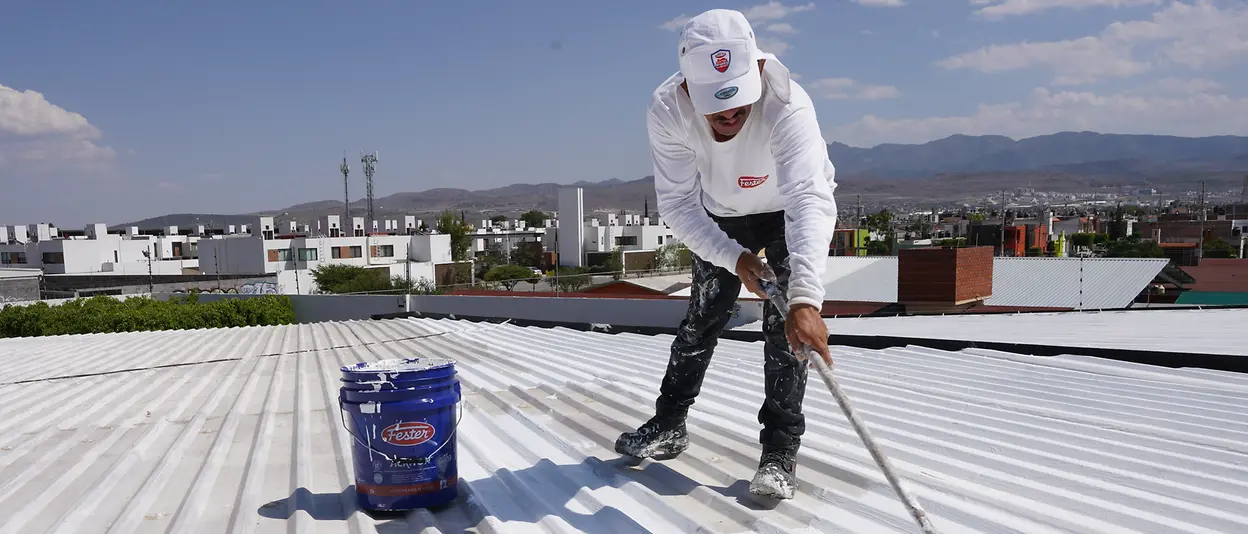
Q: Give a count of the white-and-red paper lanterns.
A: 0